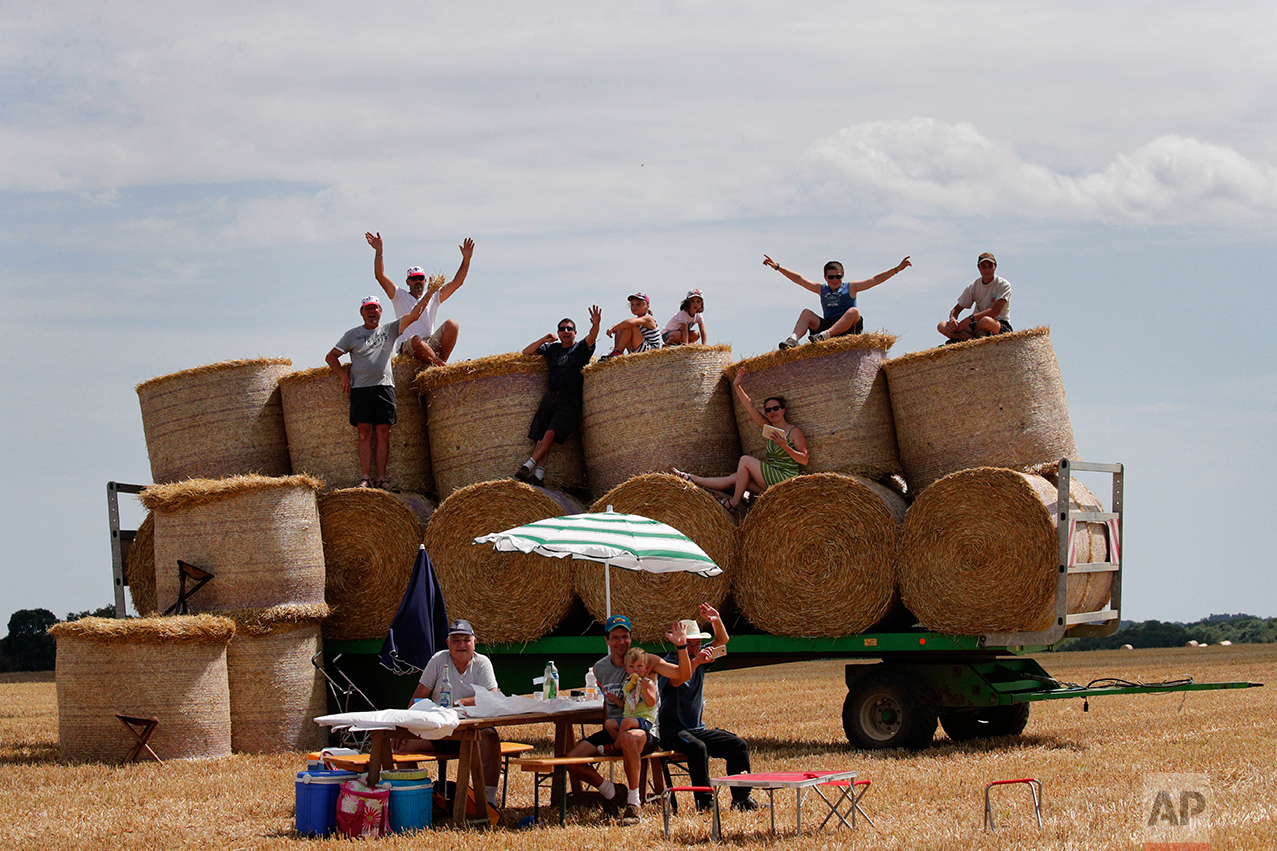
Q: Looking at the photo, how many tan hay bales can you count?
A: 15